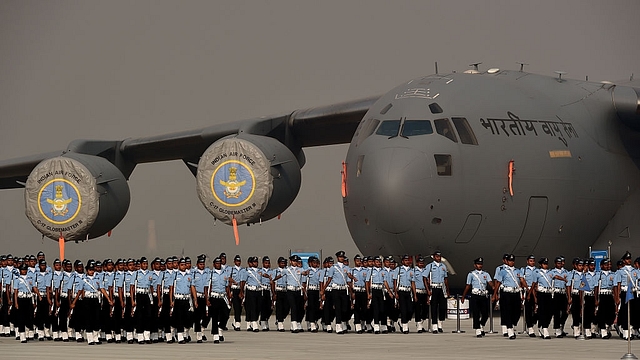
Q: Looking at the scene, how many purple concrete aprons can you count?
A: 0